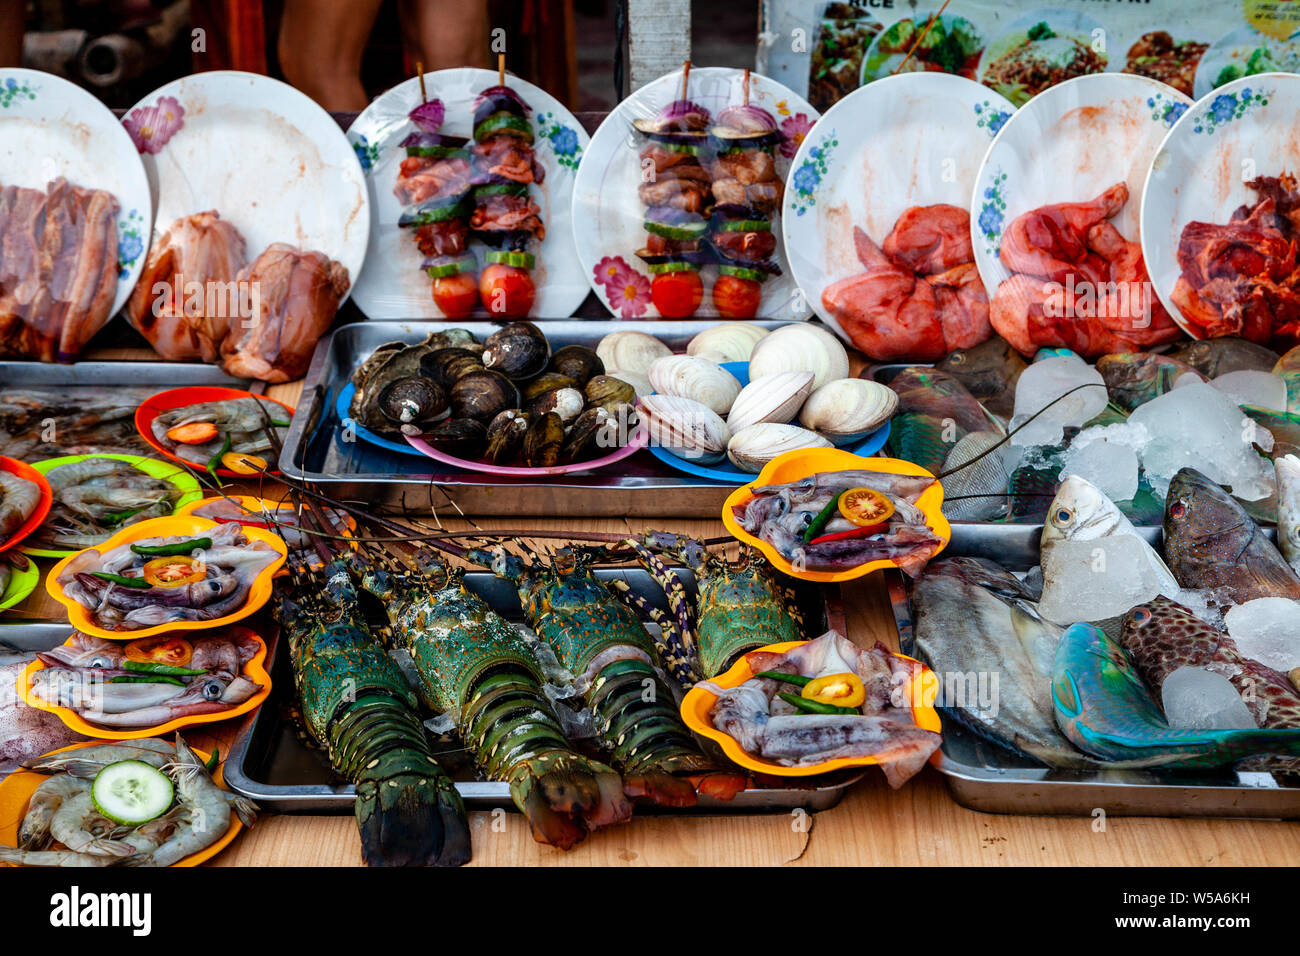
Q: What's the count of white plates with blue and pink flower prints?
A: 7